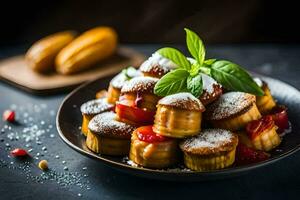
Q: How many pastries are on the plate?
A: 12